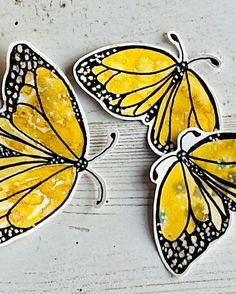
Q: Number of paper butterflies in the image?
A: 3